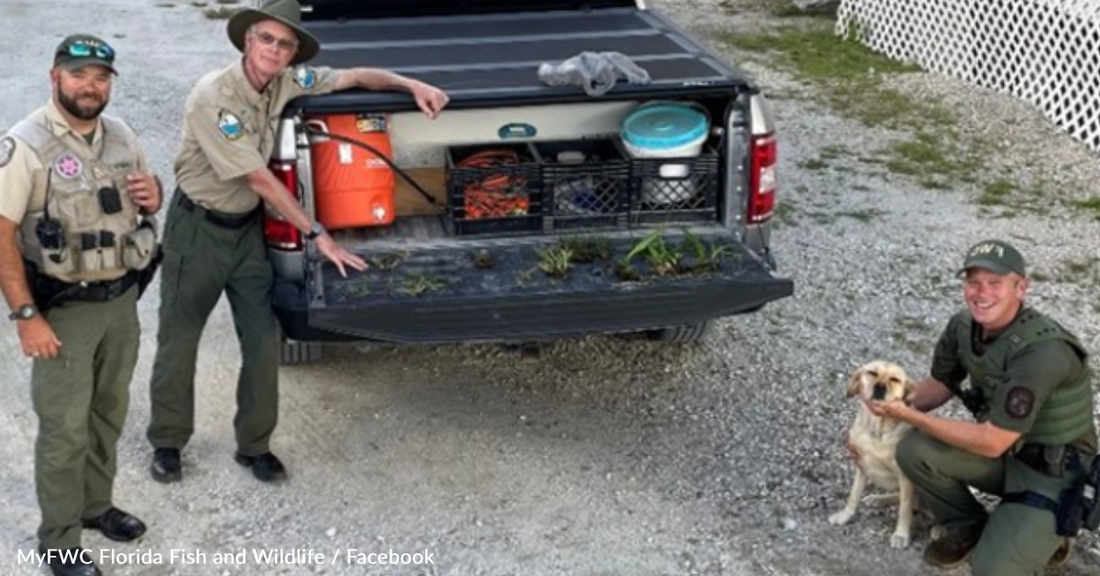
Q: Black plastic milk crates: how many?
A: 3